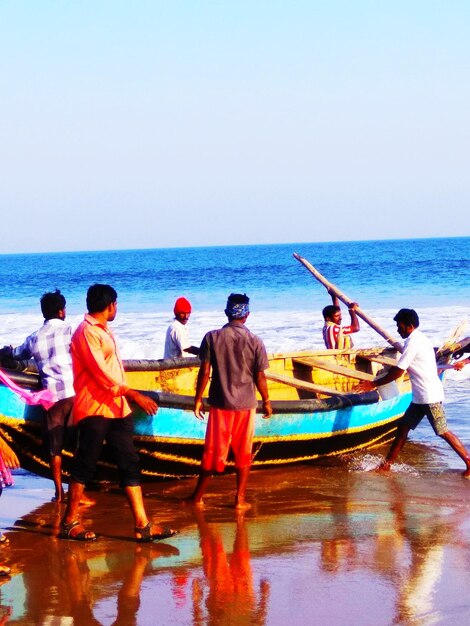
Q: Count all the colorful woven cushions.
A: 0